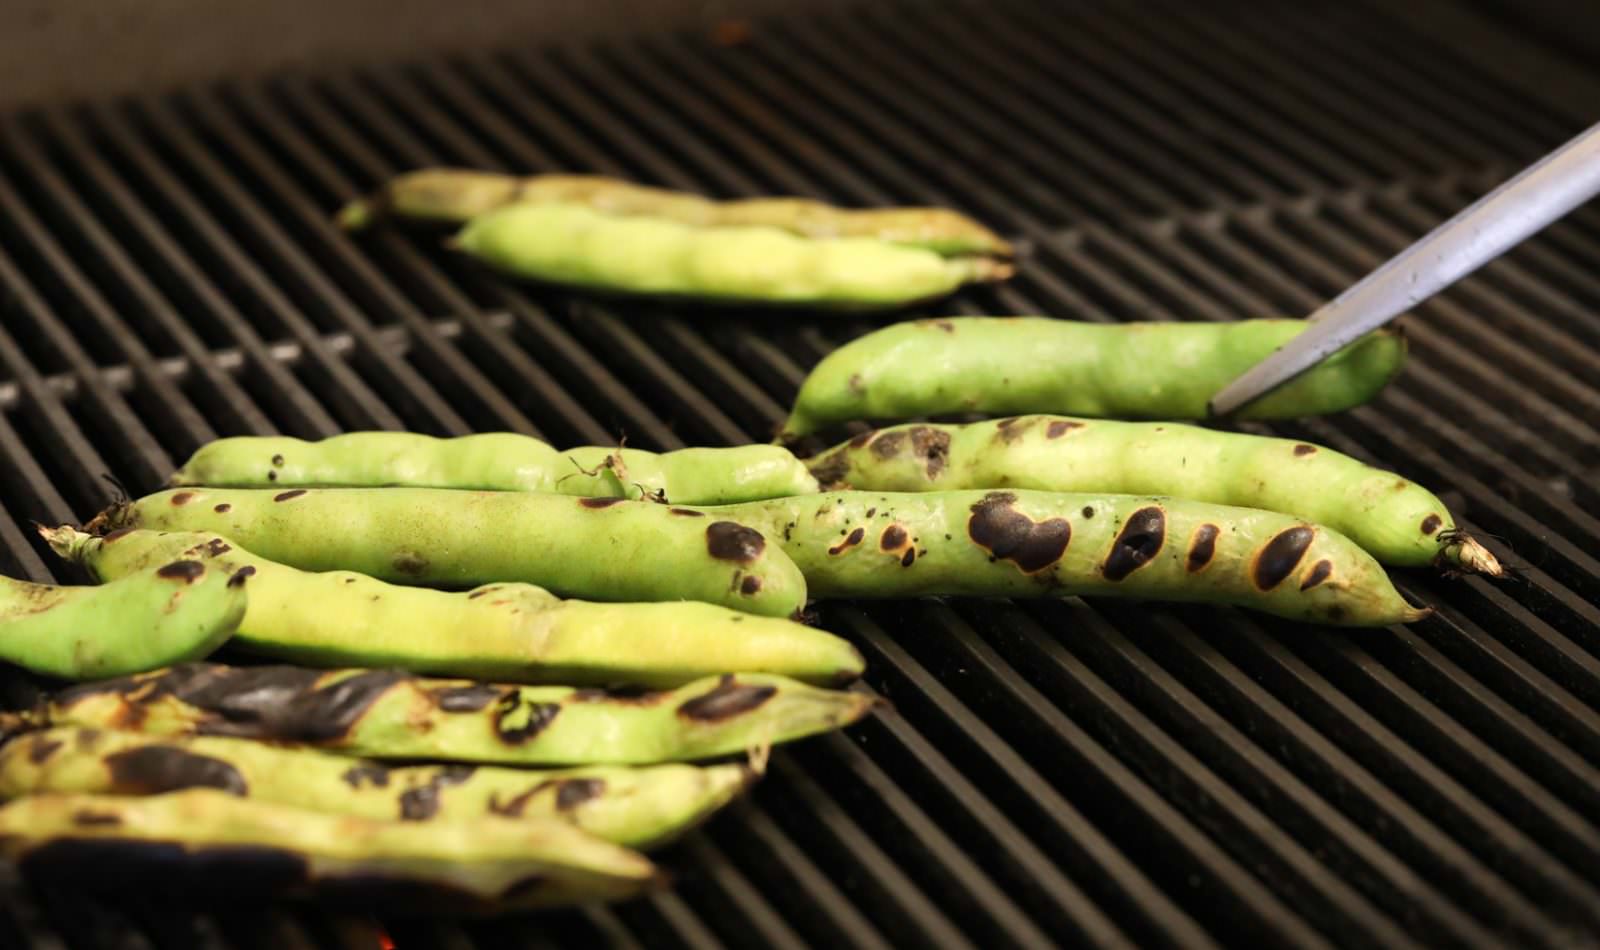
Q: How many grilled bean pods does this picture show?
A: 12